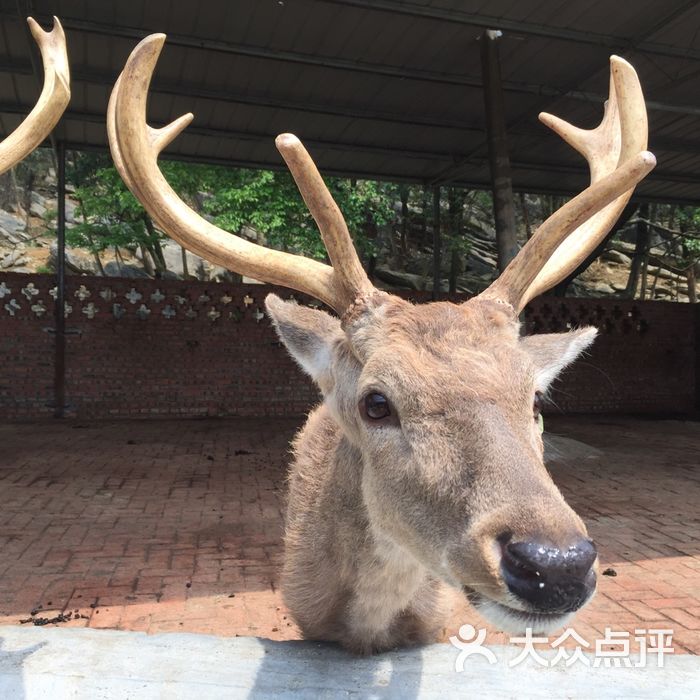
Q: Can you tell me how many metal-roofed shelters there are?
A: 1